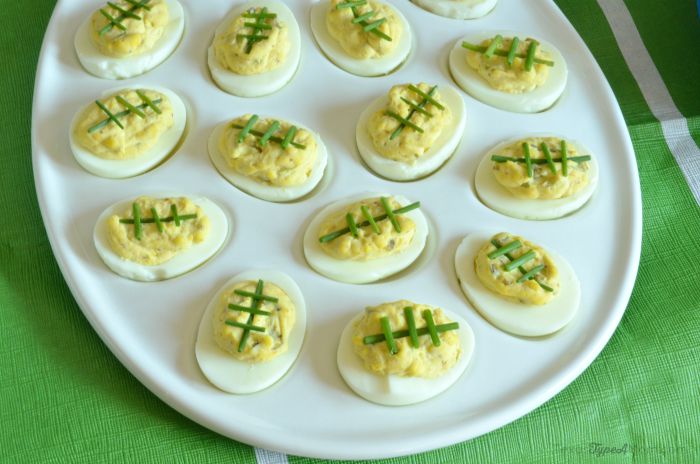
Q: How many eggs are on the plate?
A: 14